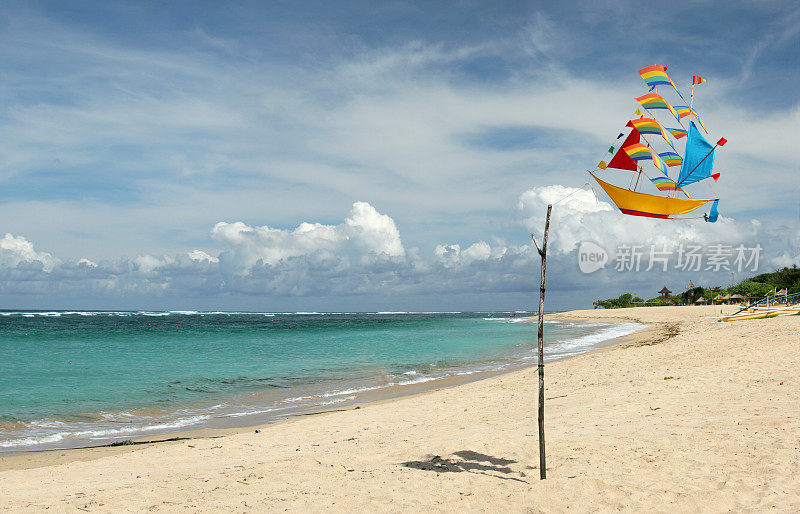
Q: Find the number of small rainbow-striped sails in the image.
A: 8